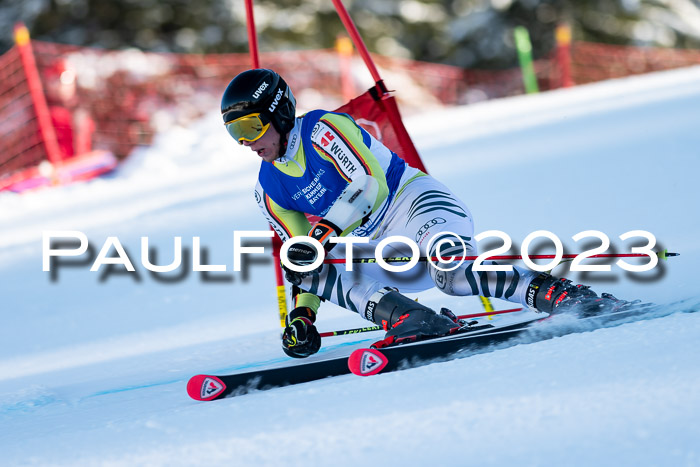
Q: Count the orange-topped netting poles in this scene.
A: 3